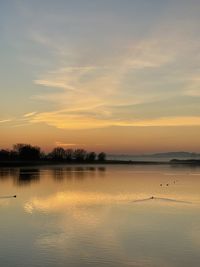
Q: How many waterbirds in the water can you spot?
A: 5